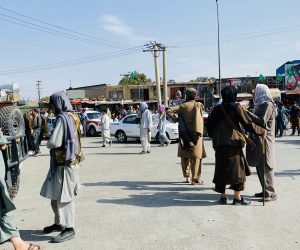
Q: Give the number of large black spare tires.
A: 1